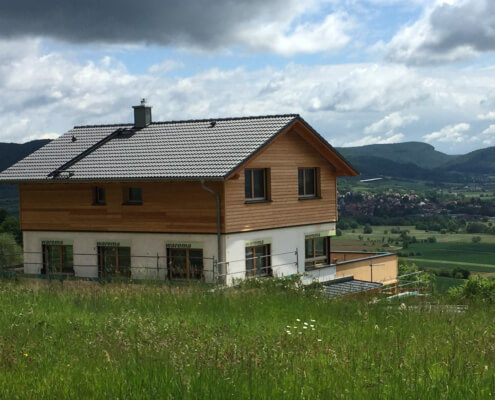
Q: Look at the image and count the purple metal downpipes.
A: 0